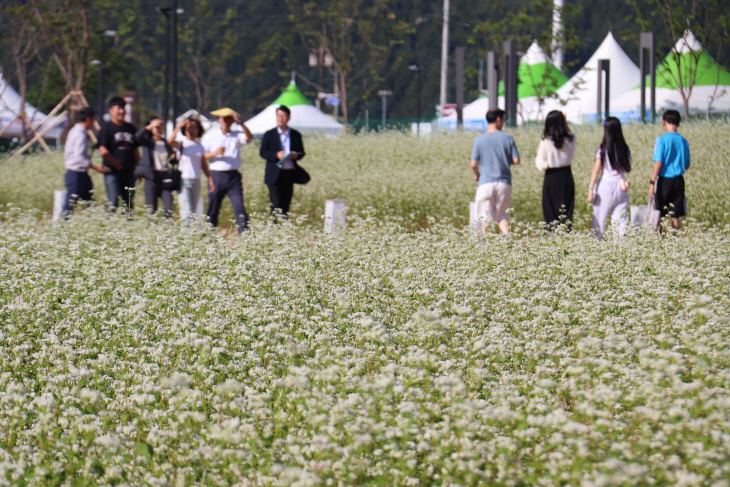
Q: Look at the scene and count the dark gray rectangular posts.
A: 5